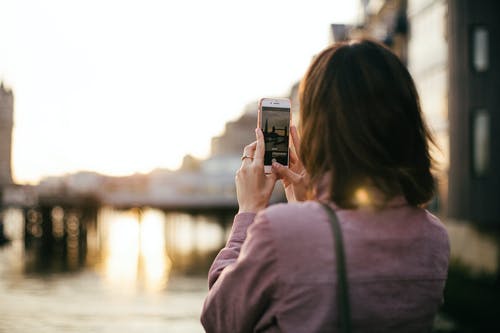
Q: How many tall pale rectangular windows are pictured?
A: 2